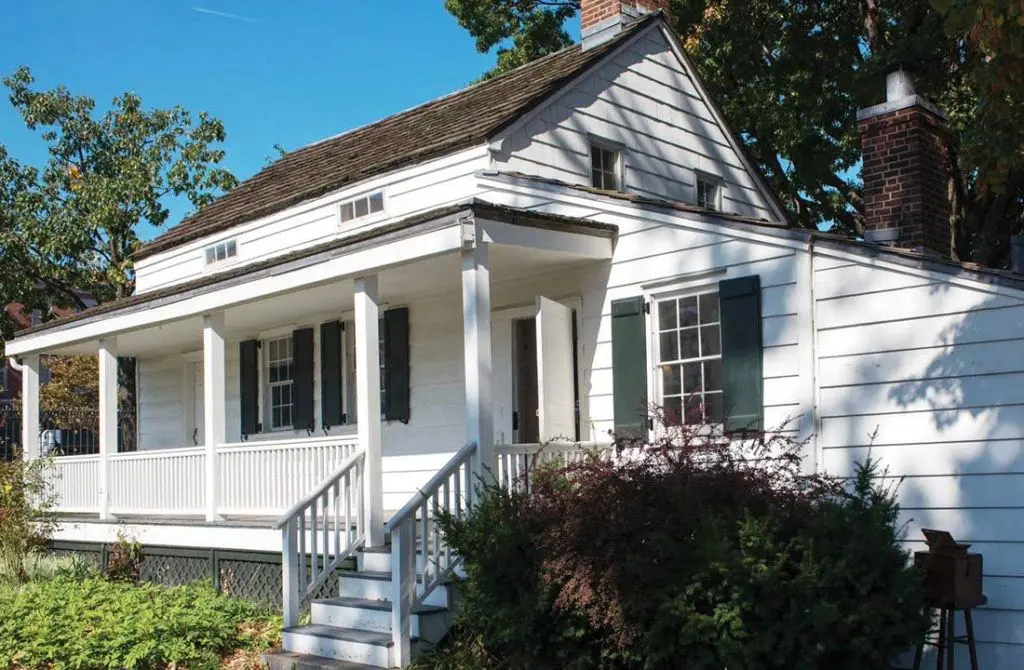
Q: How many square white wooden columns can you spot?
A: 5